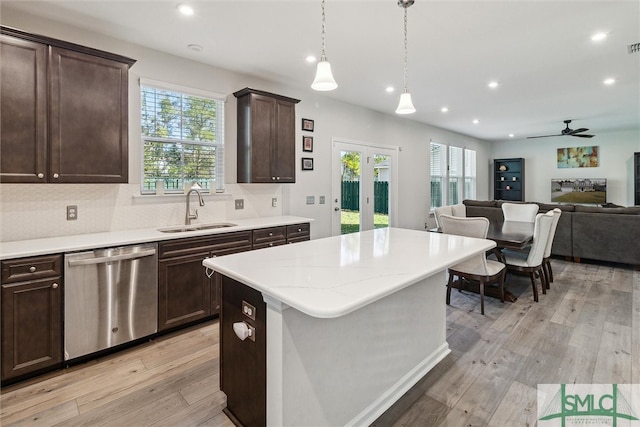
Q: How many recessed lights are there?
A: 9